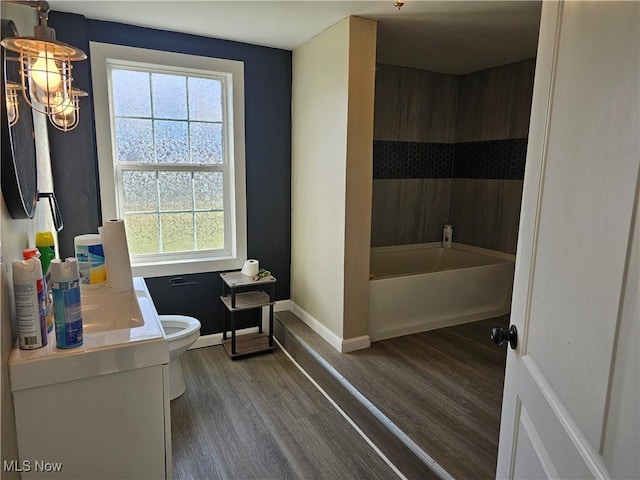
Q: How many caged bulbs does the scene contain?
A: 2